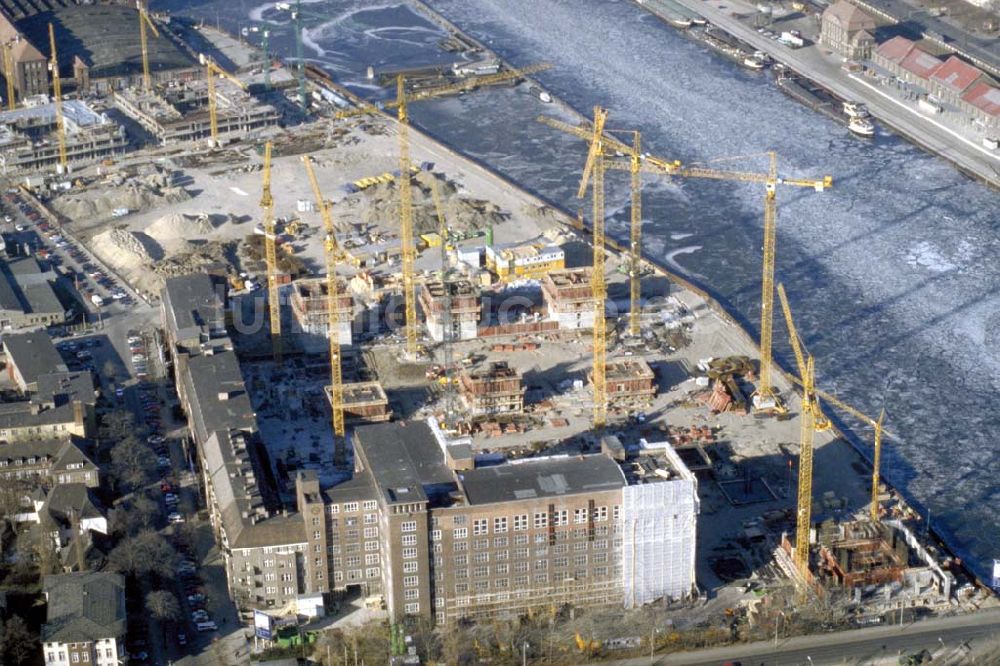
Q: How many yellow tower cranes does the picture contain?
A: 13